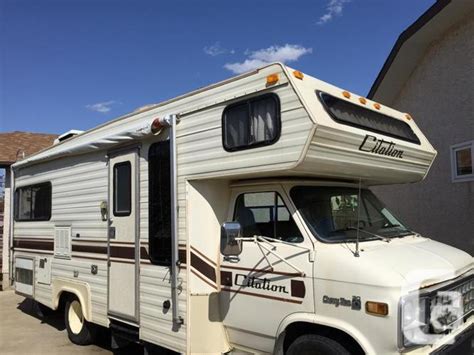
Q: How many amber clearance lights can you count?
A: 6